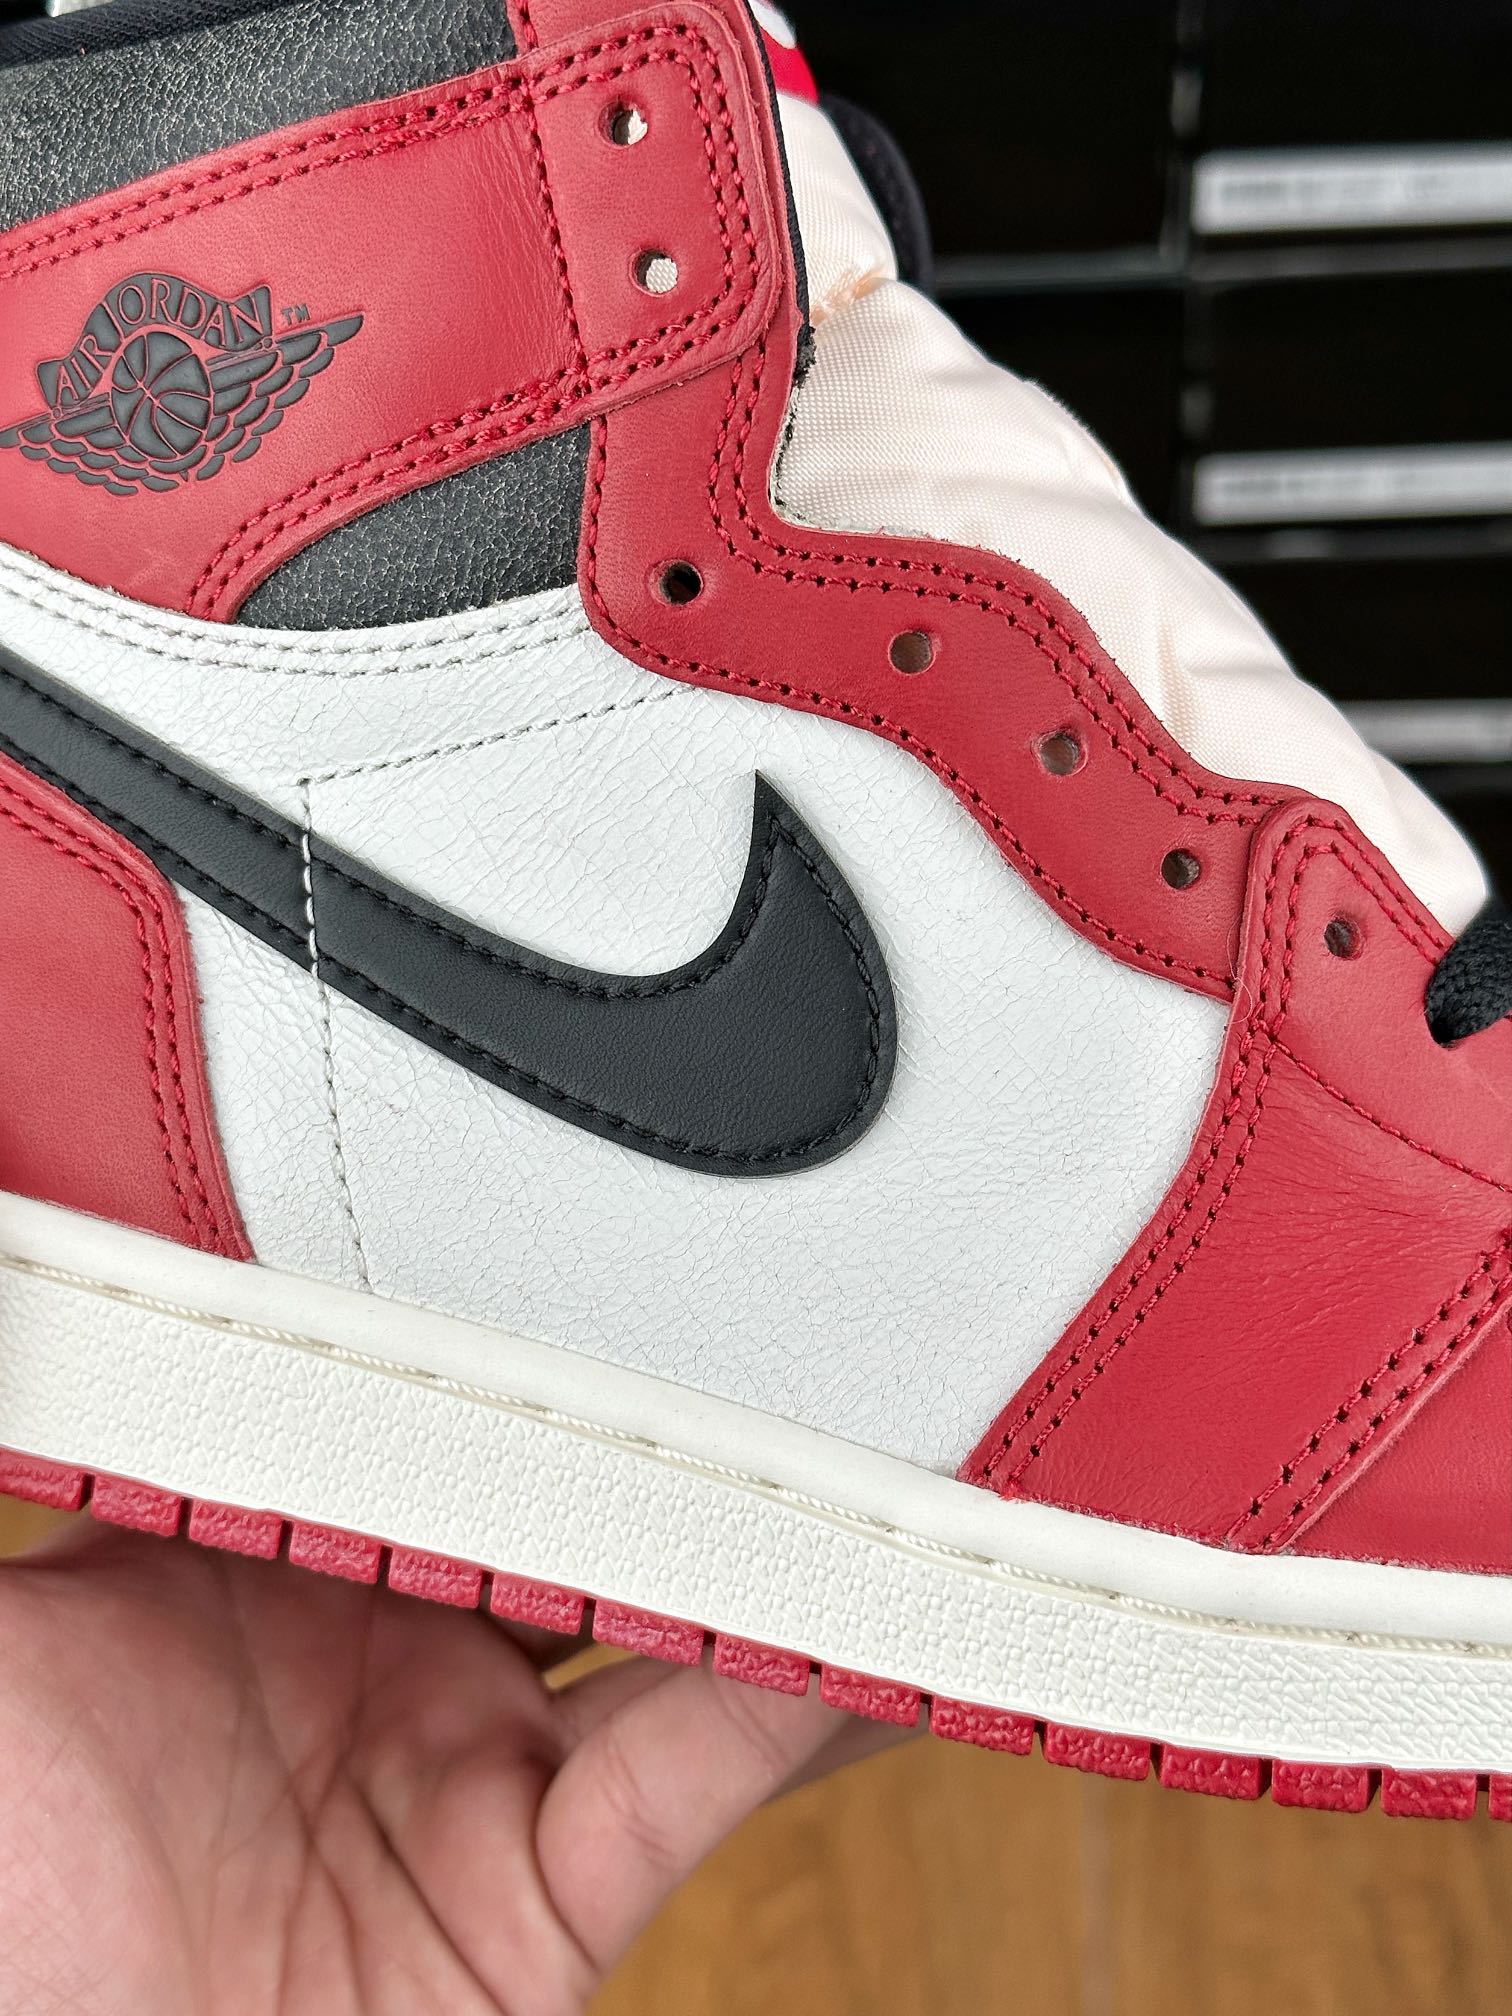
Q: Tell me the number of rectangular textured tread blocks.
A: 15